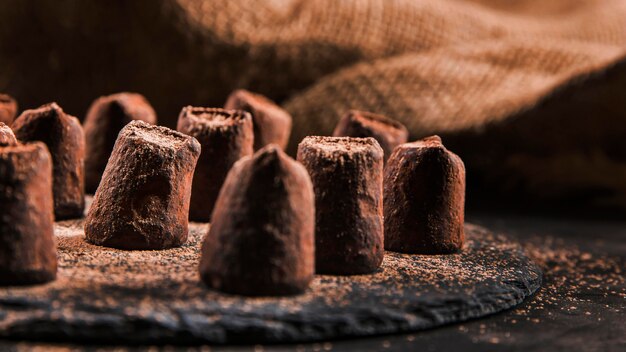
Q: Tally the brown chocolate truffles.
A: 12